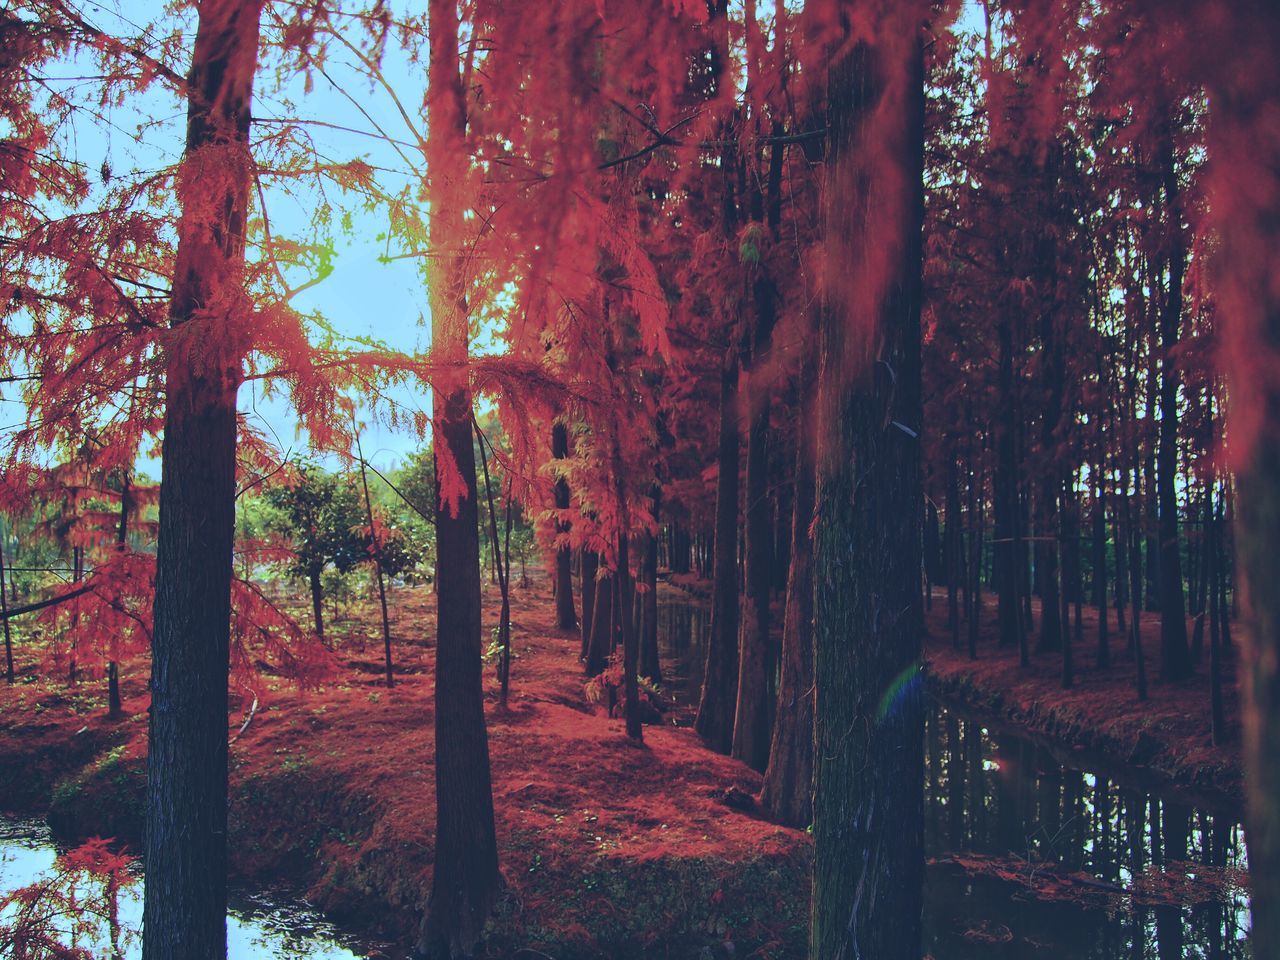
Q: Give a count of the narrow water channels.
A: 2